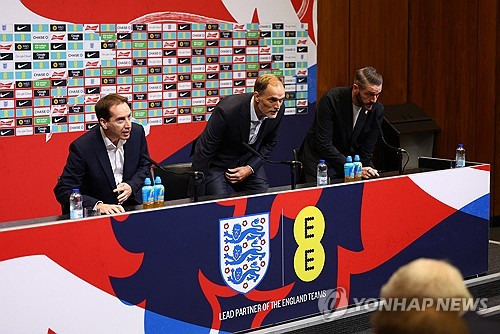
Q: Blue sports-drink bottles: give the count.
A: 4